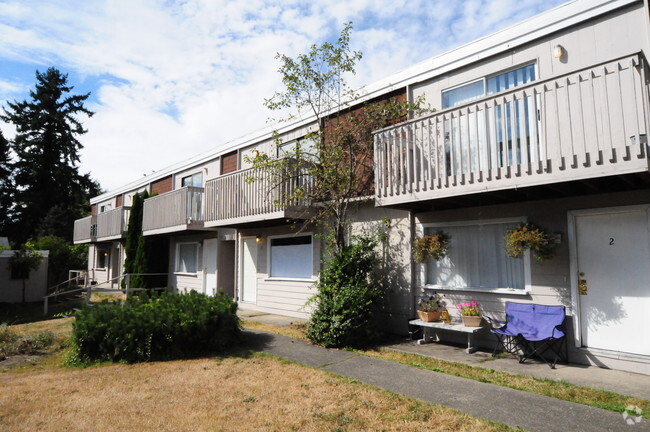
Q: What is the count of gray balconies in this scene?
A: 5